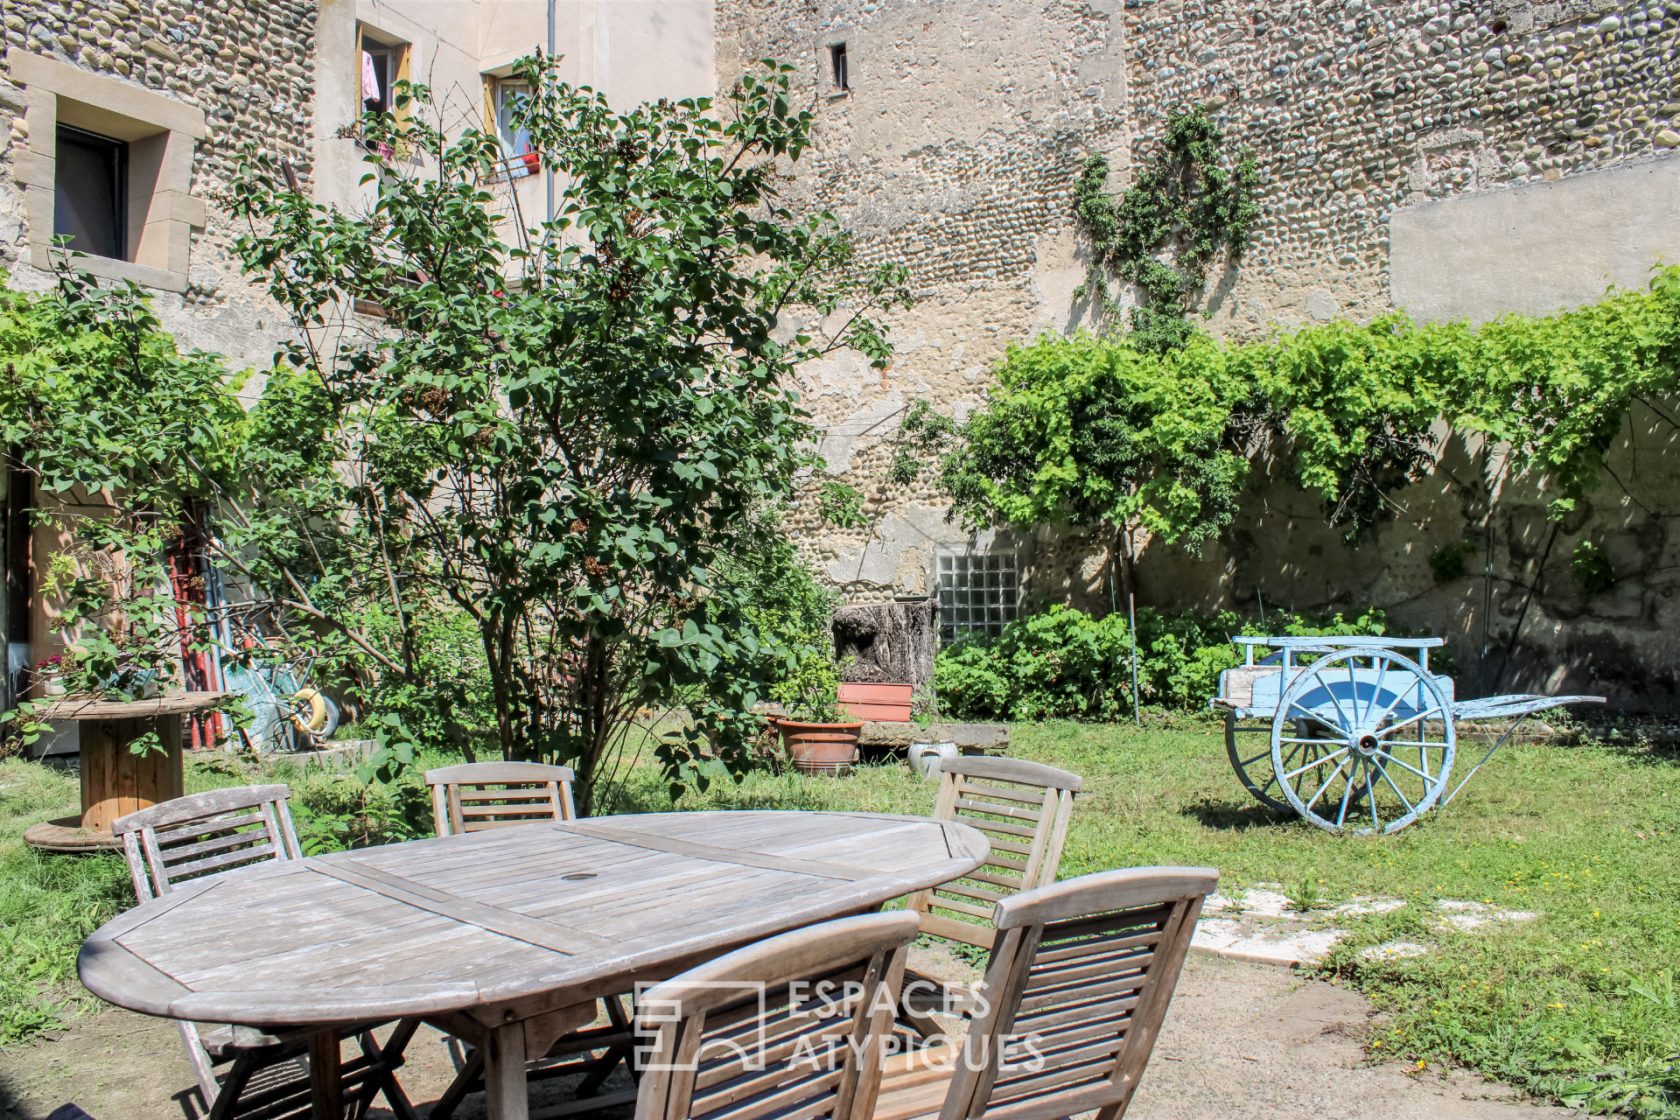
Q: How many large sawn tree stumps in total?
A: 1